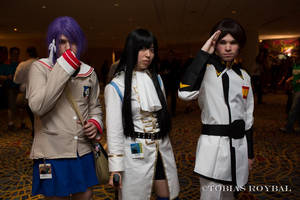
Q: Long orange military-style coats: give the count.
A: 0